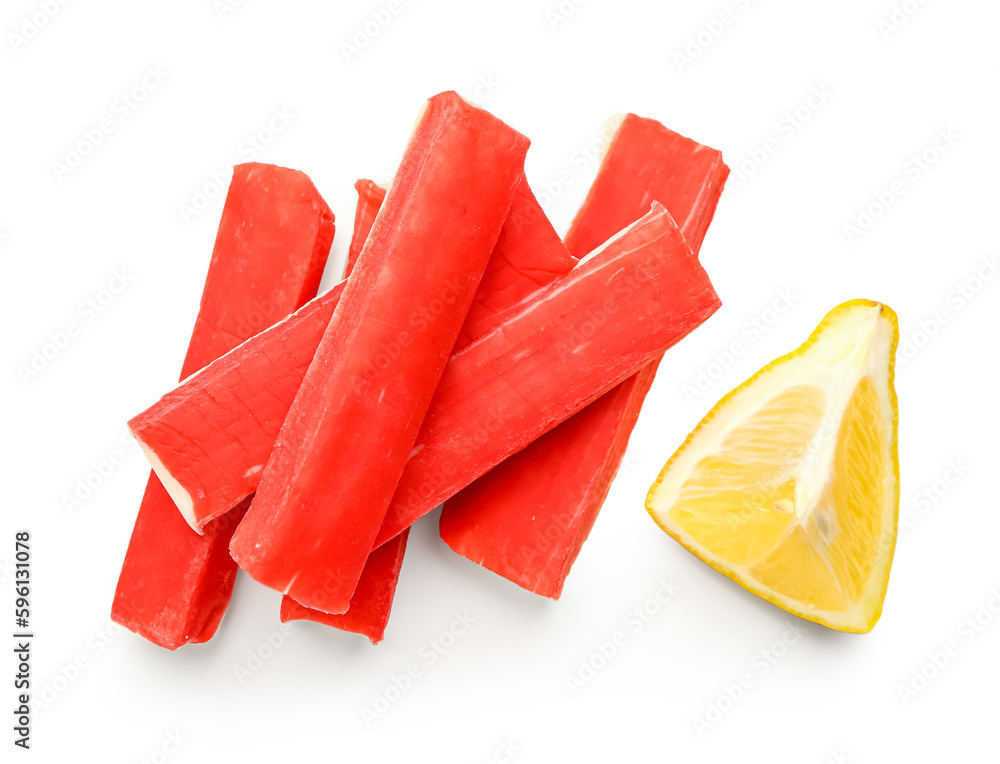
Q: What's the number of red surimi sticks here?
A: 6